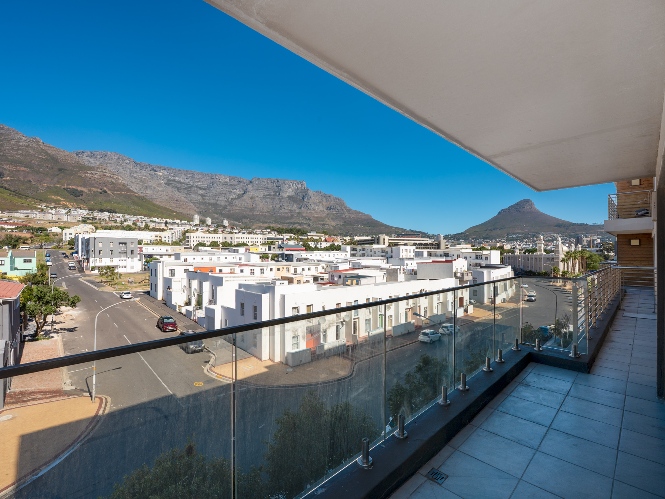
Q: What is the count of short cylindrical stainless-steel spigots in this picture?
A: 9